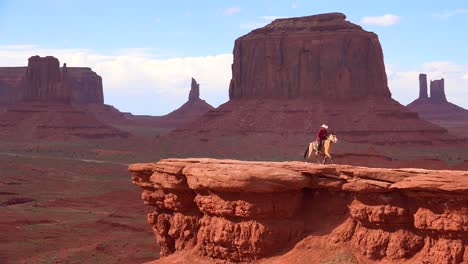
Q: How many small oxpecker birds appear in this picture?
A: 0